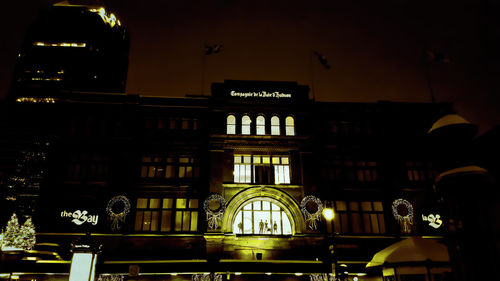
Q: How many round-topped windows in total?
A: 6